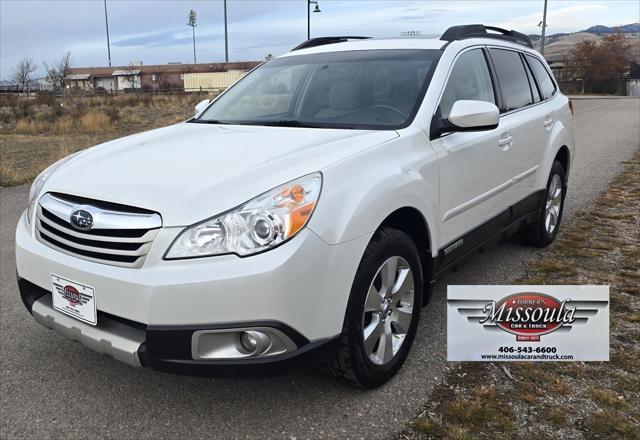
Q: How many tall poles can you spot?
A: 5